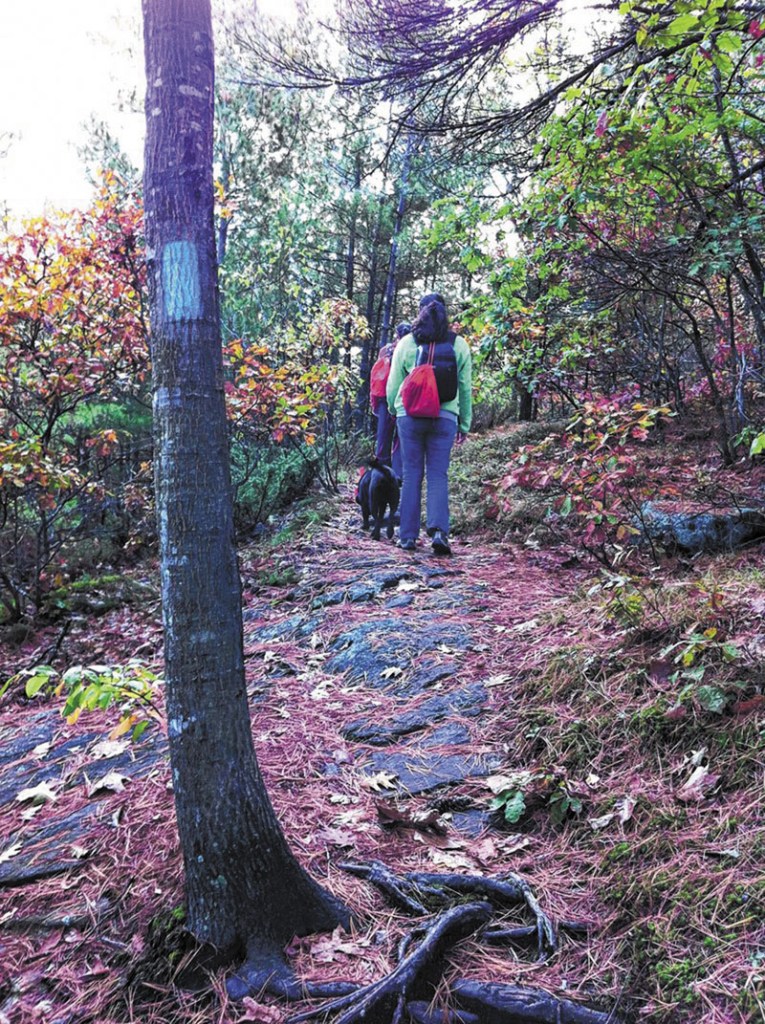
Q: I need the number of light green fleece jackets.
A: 1